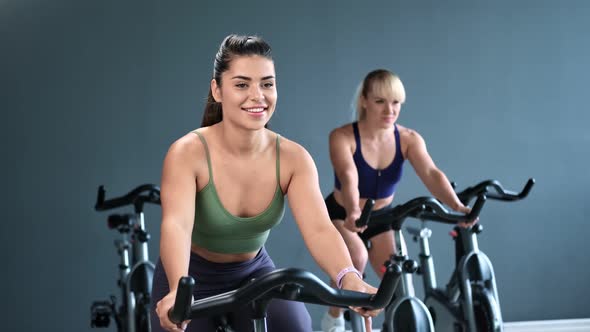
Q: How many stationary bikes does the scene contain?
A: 4